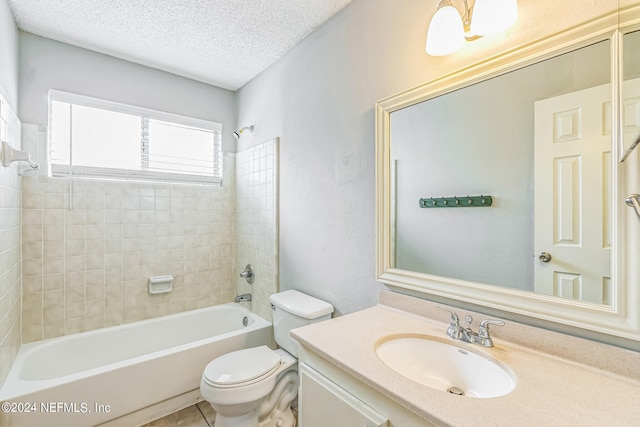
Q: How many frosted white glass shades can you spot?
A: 2